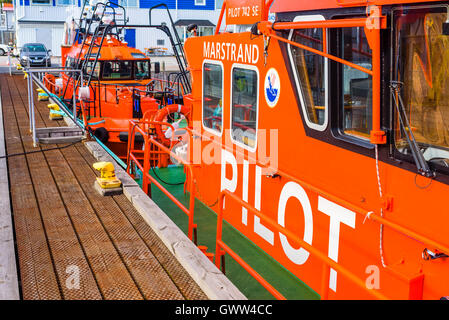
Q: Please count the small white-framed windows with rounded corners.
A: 2